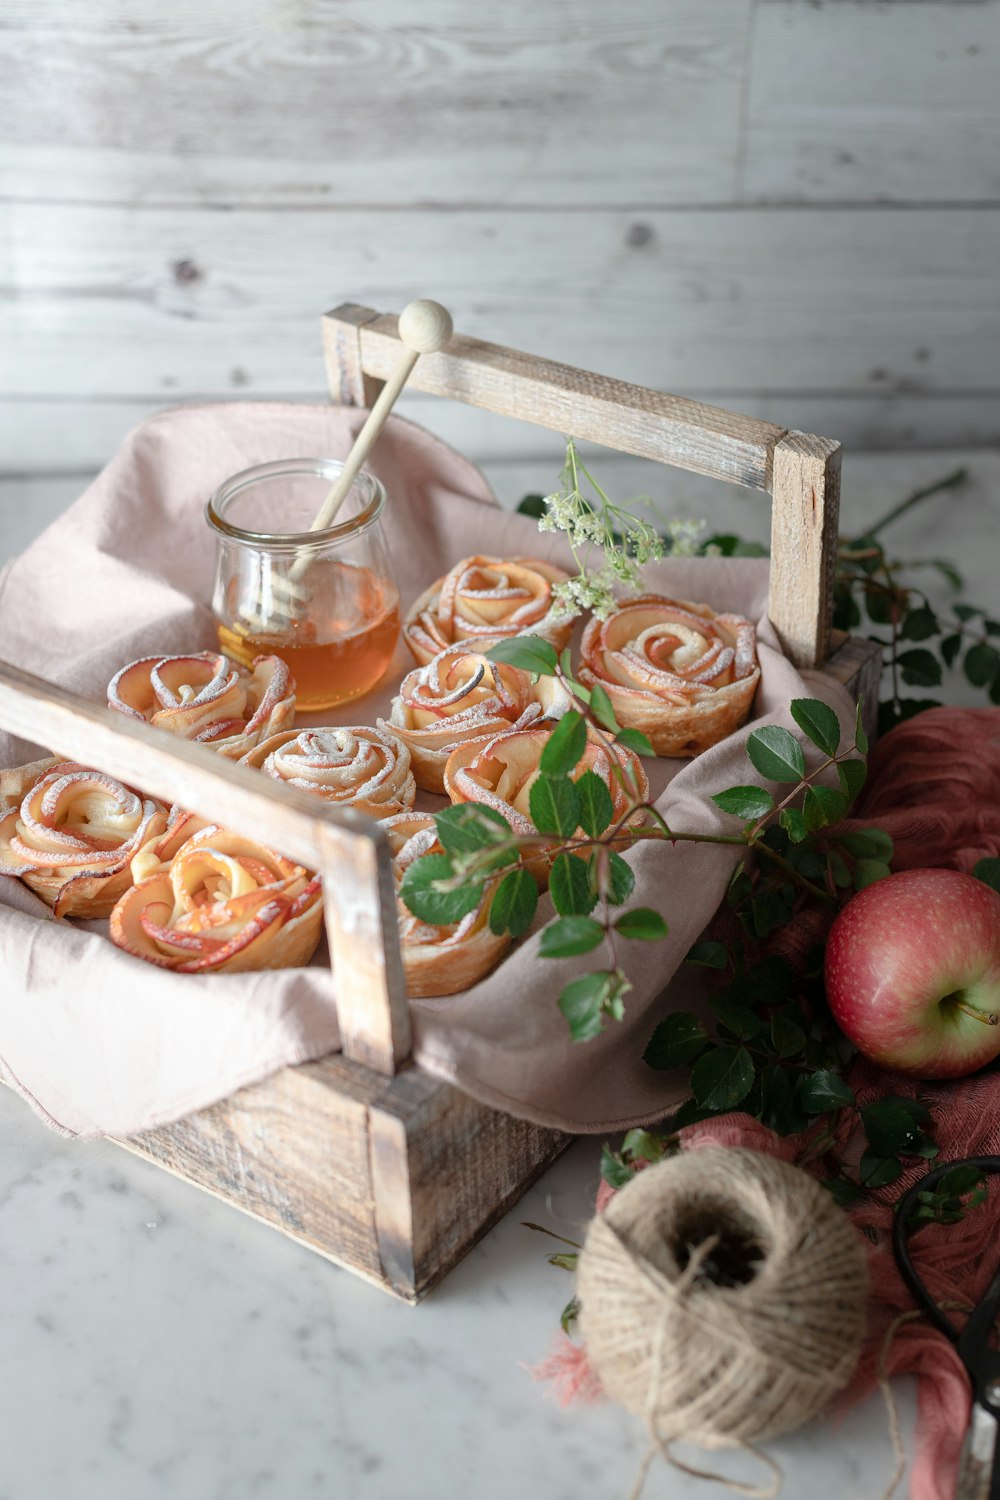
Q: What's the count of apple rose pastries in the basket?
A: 9